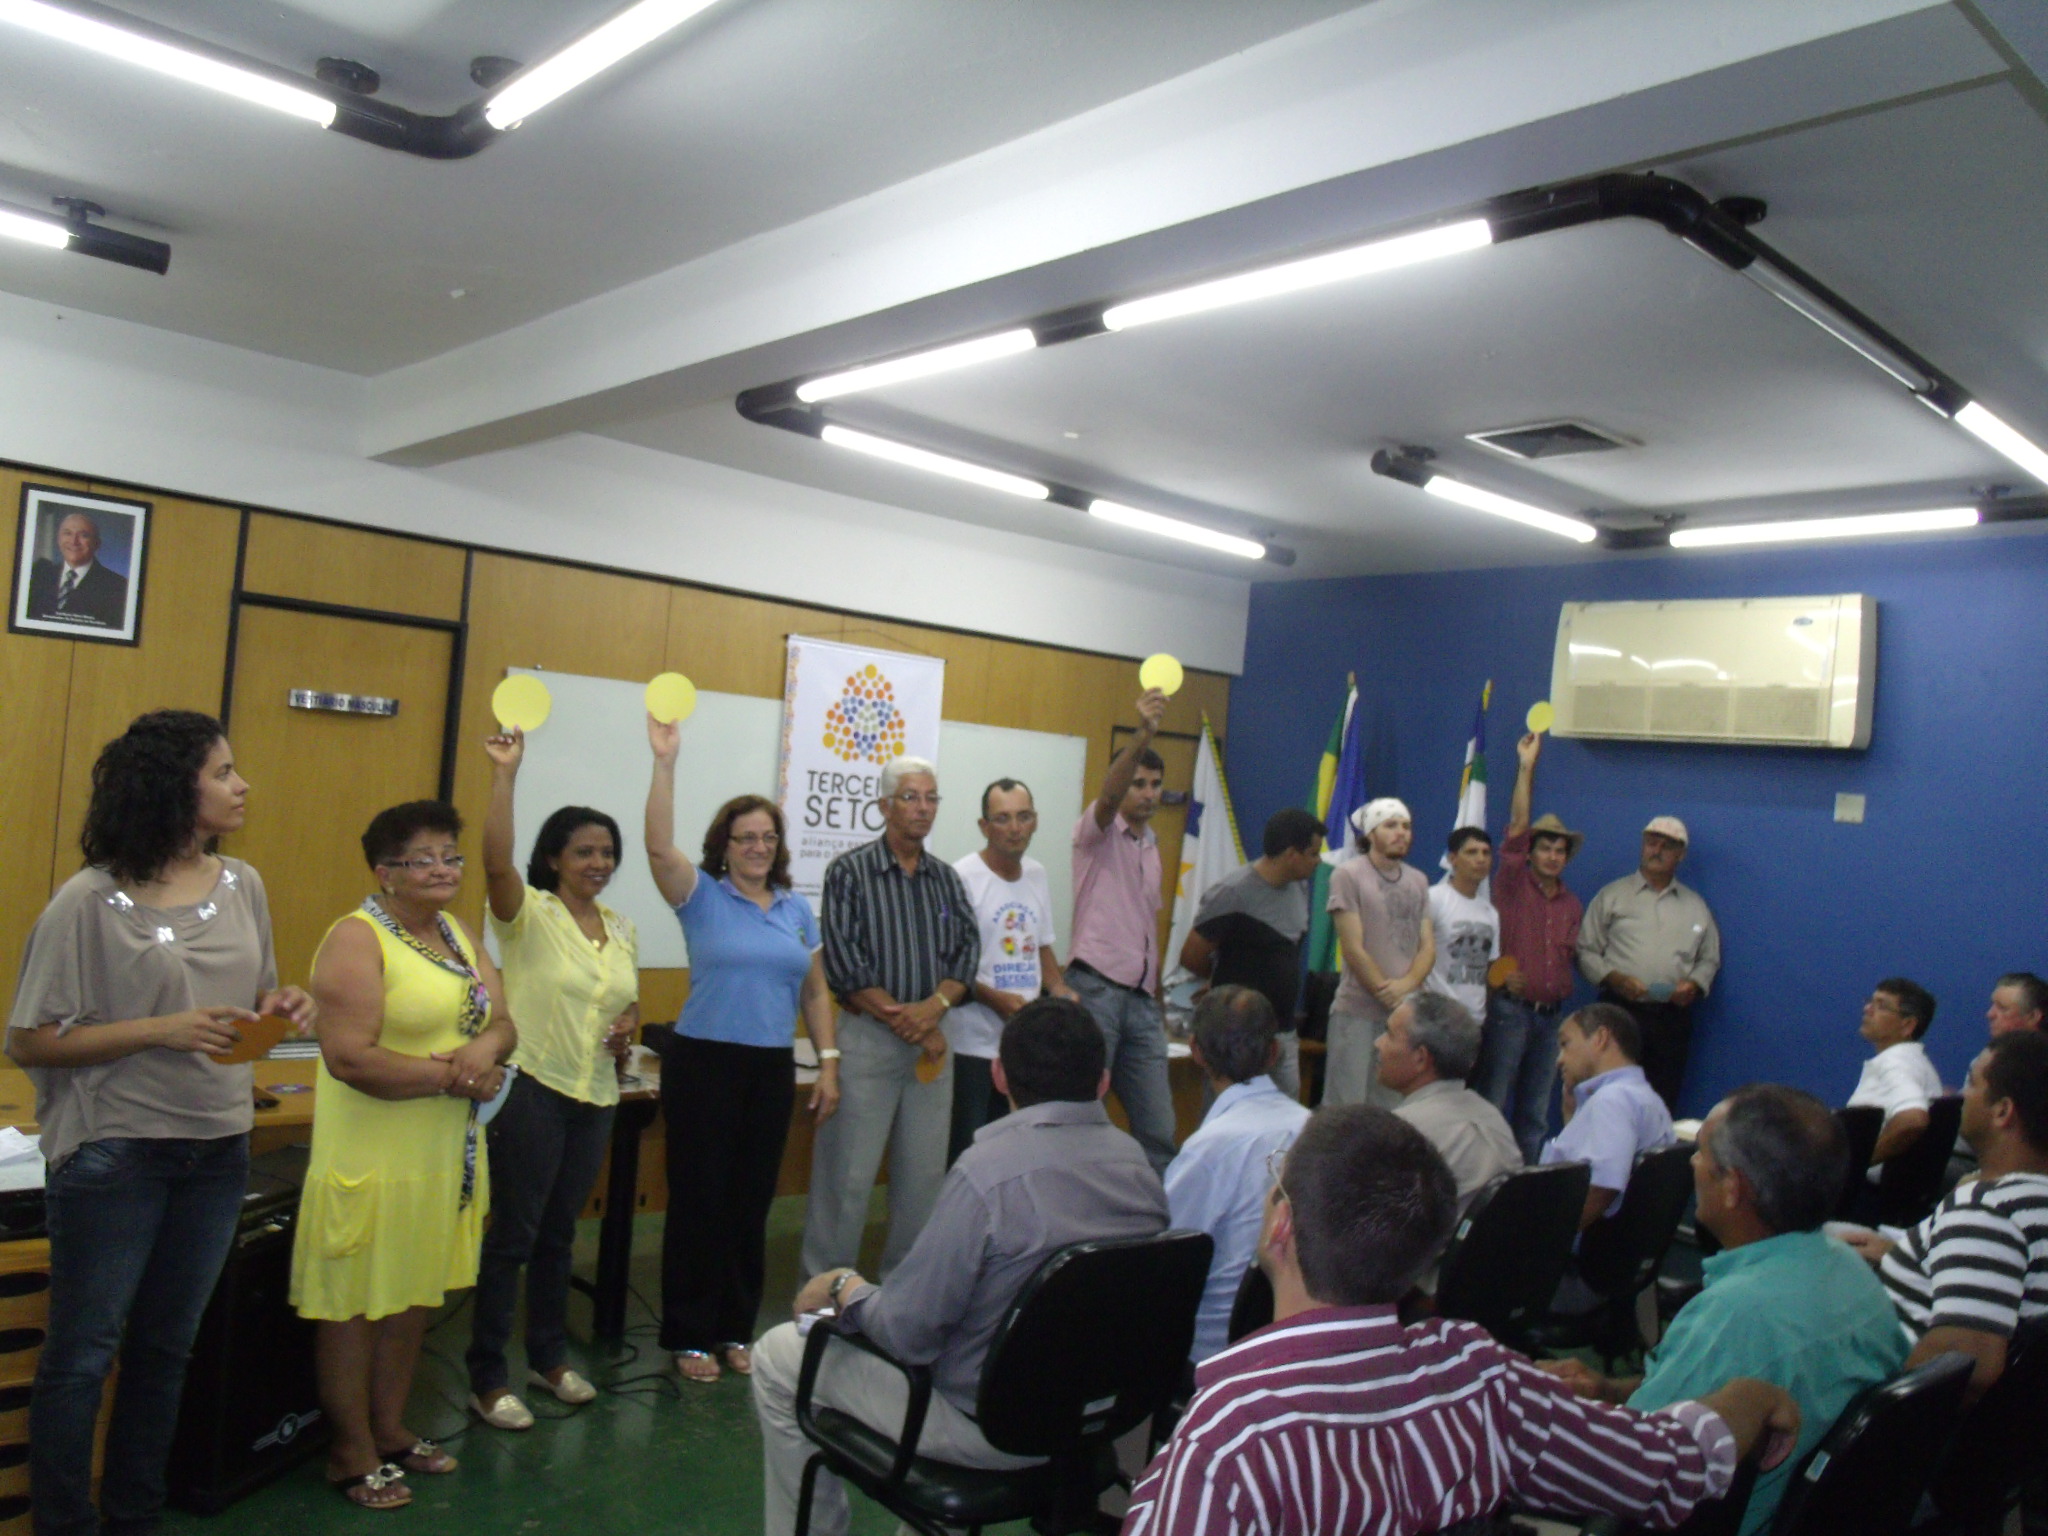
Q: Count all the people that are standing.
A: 12